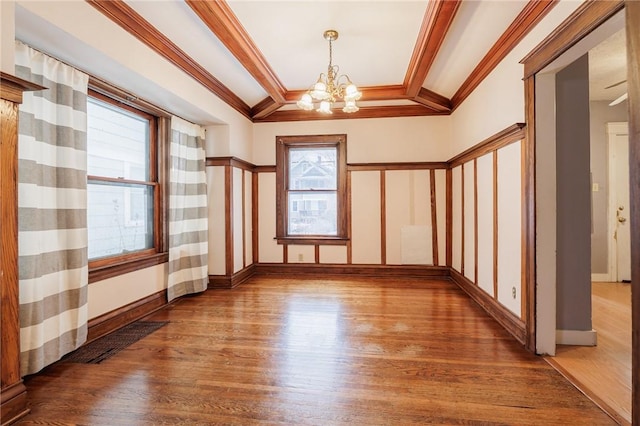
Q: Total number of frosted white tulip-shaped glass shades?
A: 5